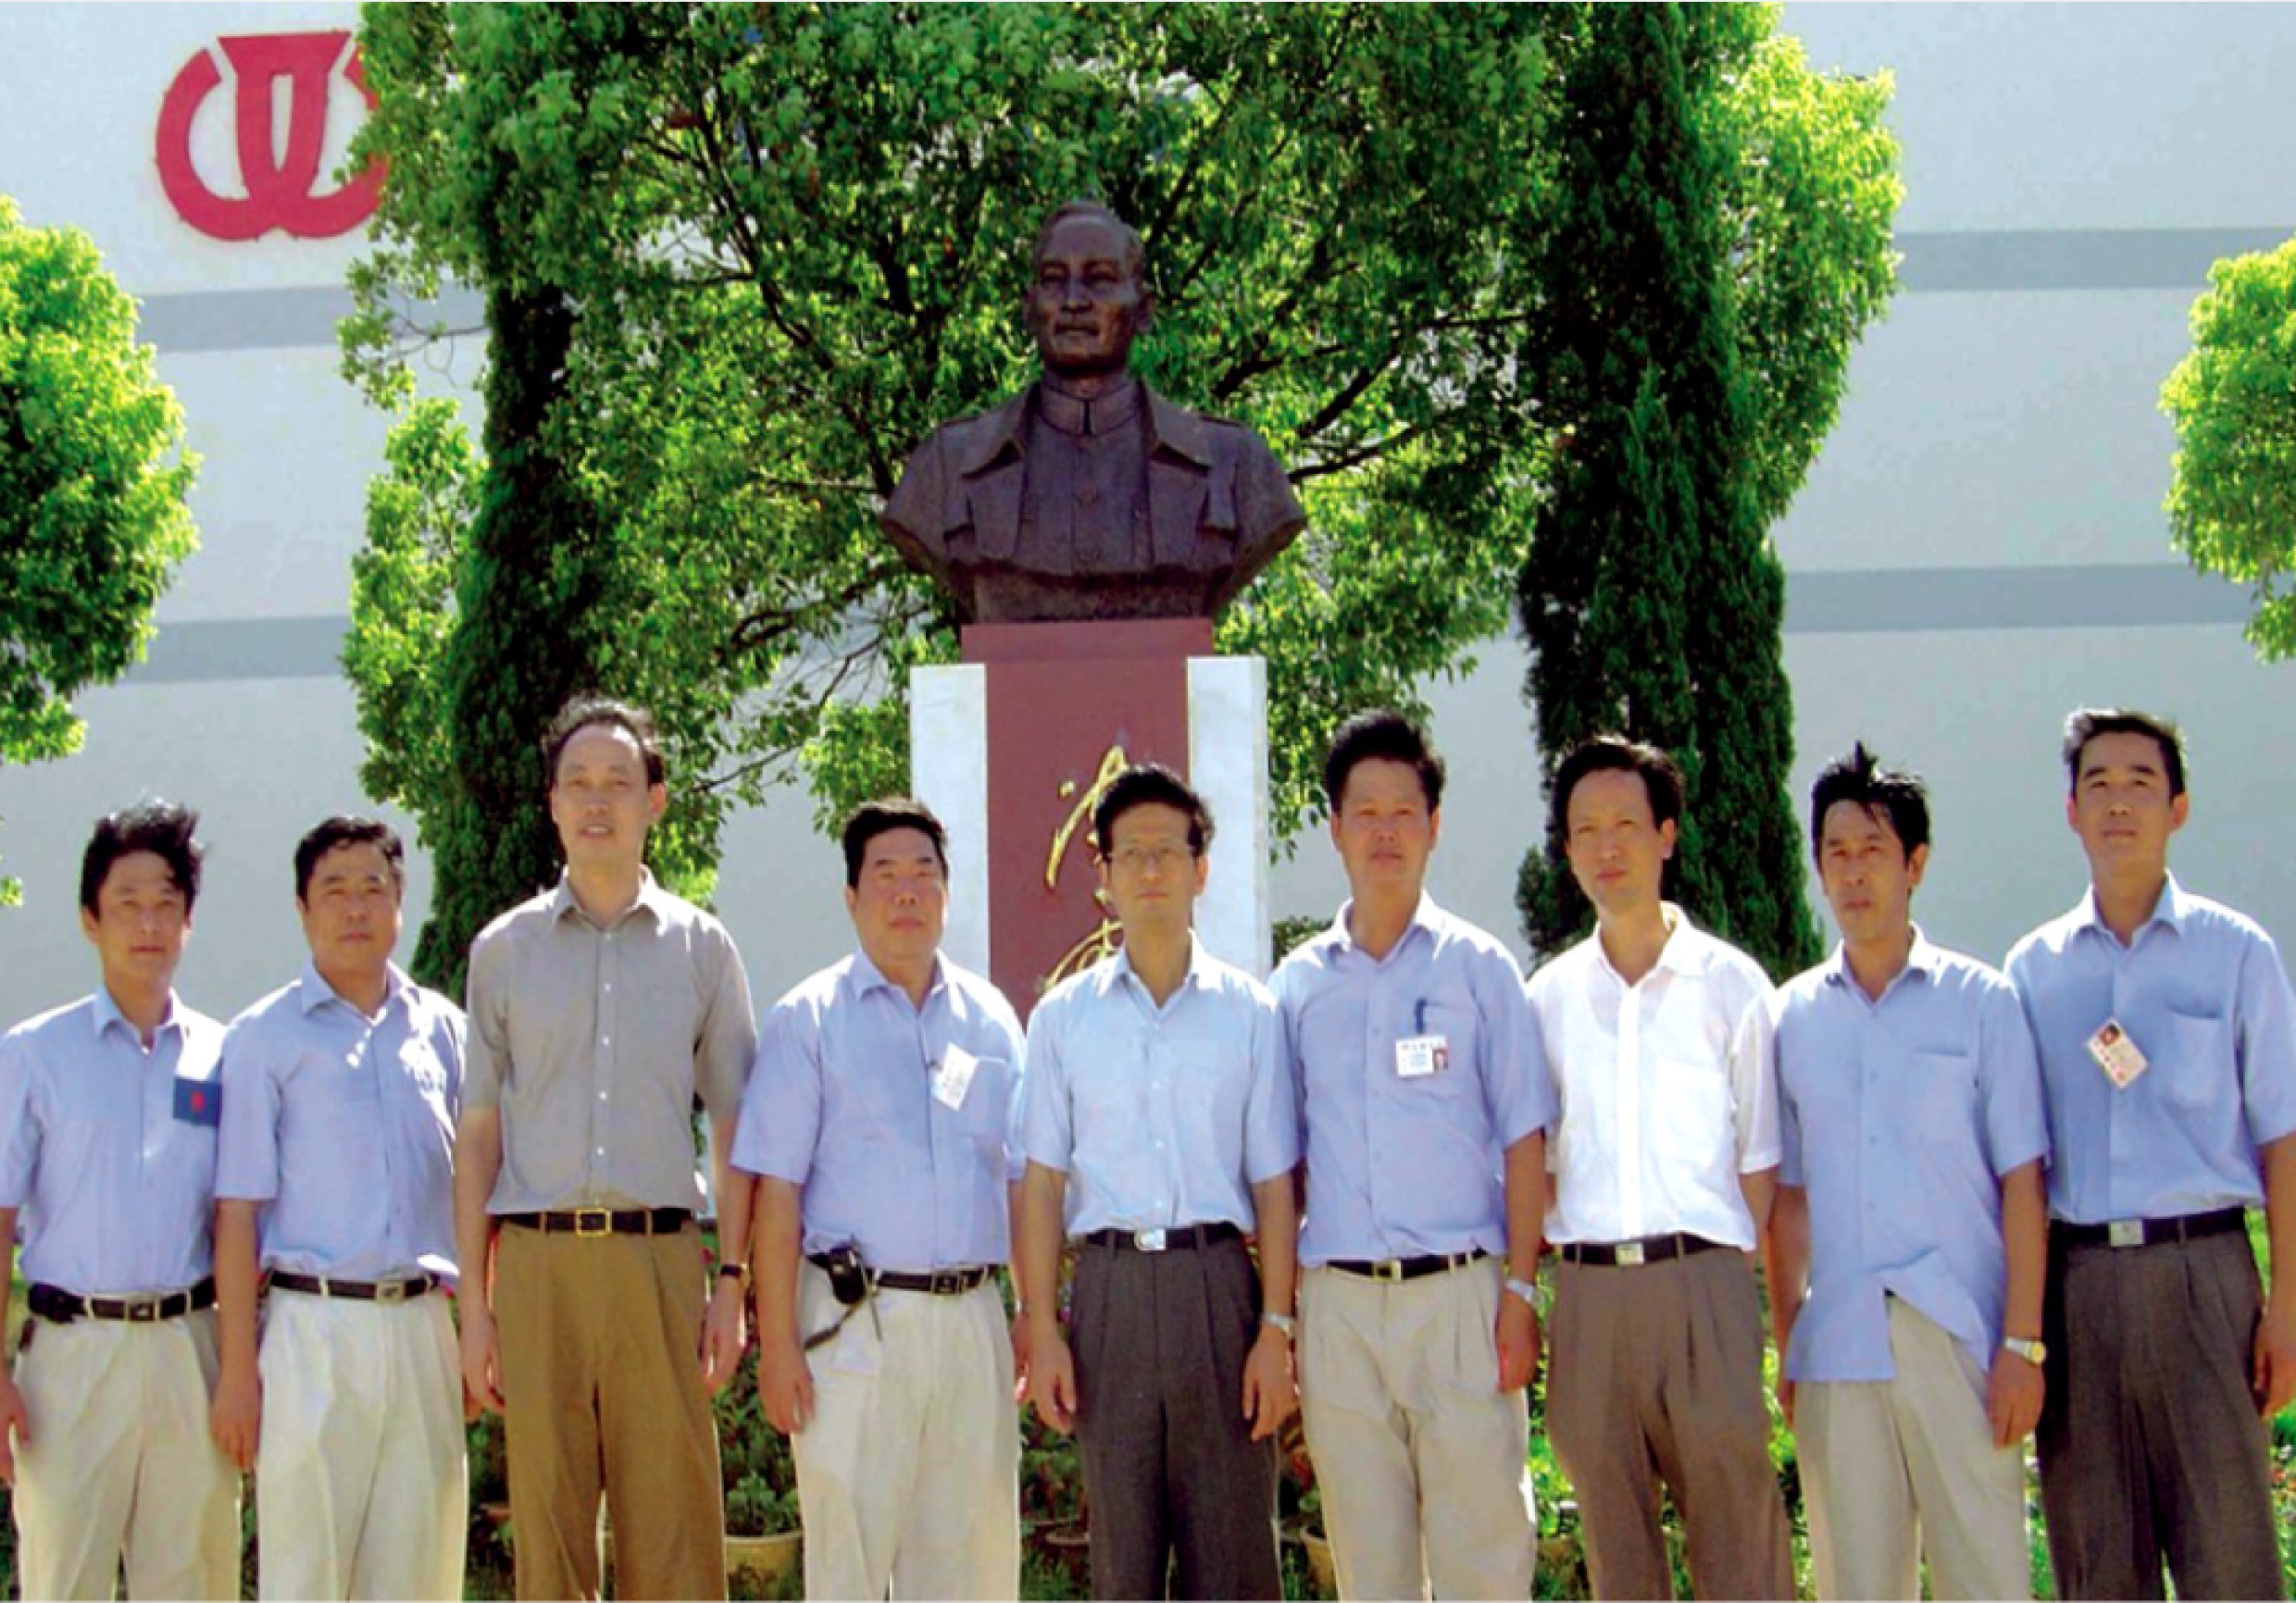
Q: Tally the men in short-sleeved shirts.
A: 9